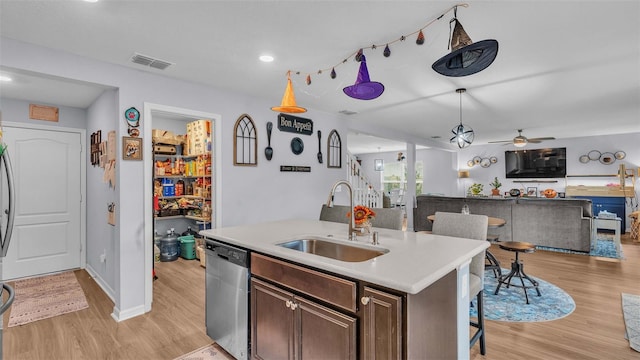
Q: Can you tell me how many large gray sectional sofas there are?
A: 1